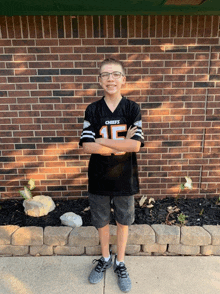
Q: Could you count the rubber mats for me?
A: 0